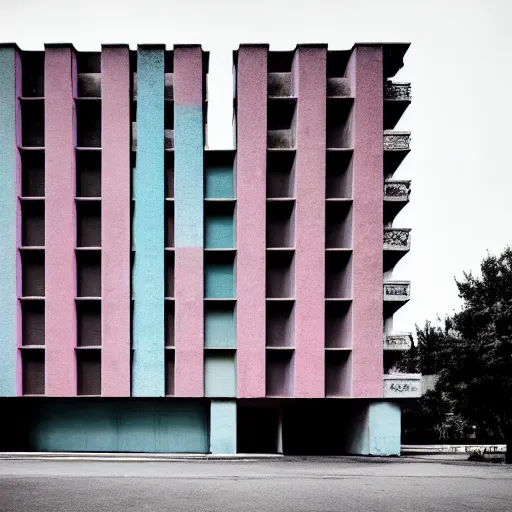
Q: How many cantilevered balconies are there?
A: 7